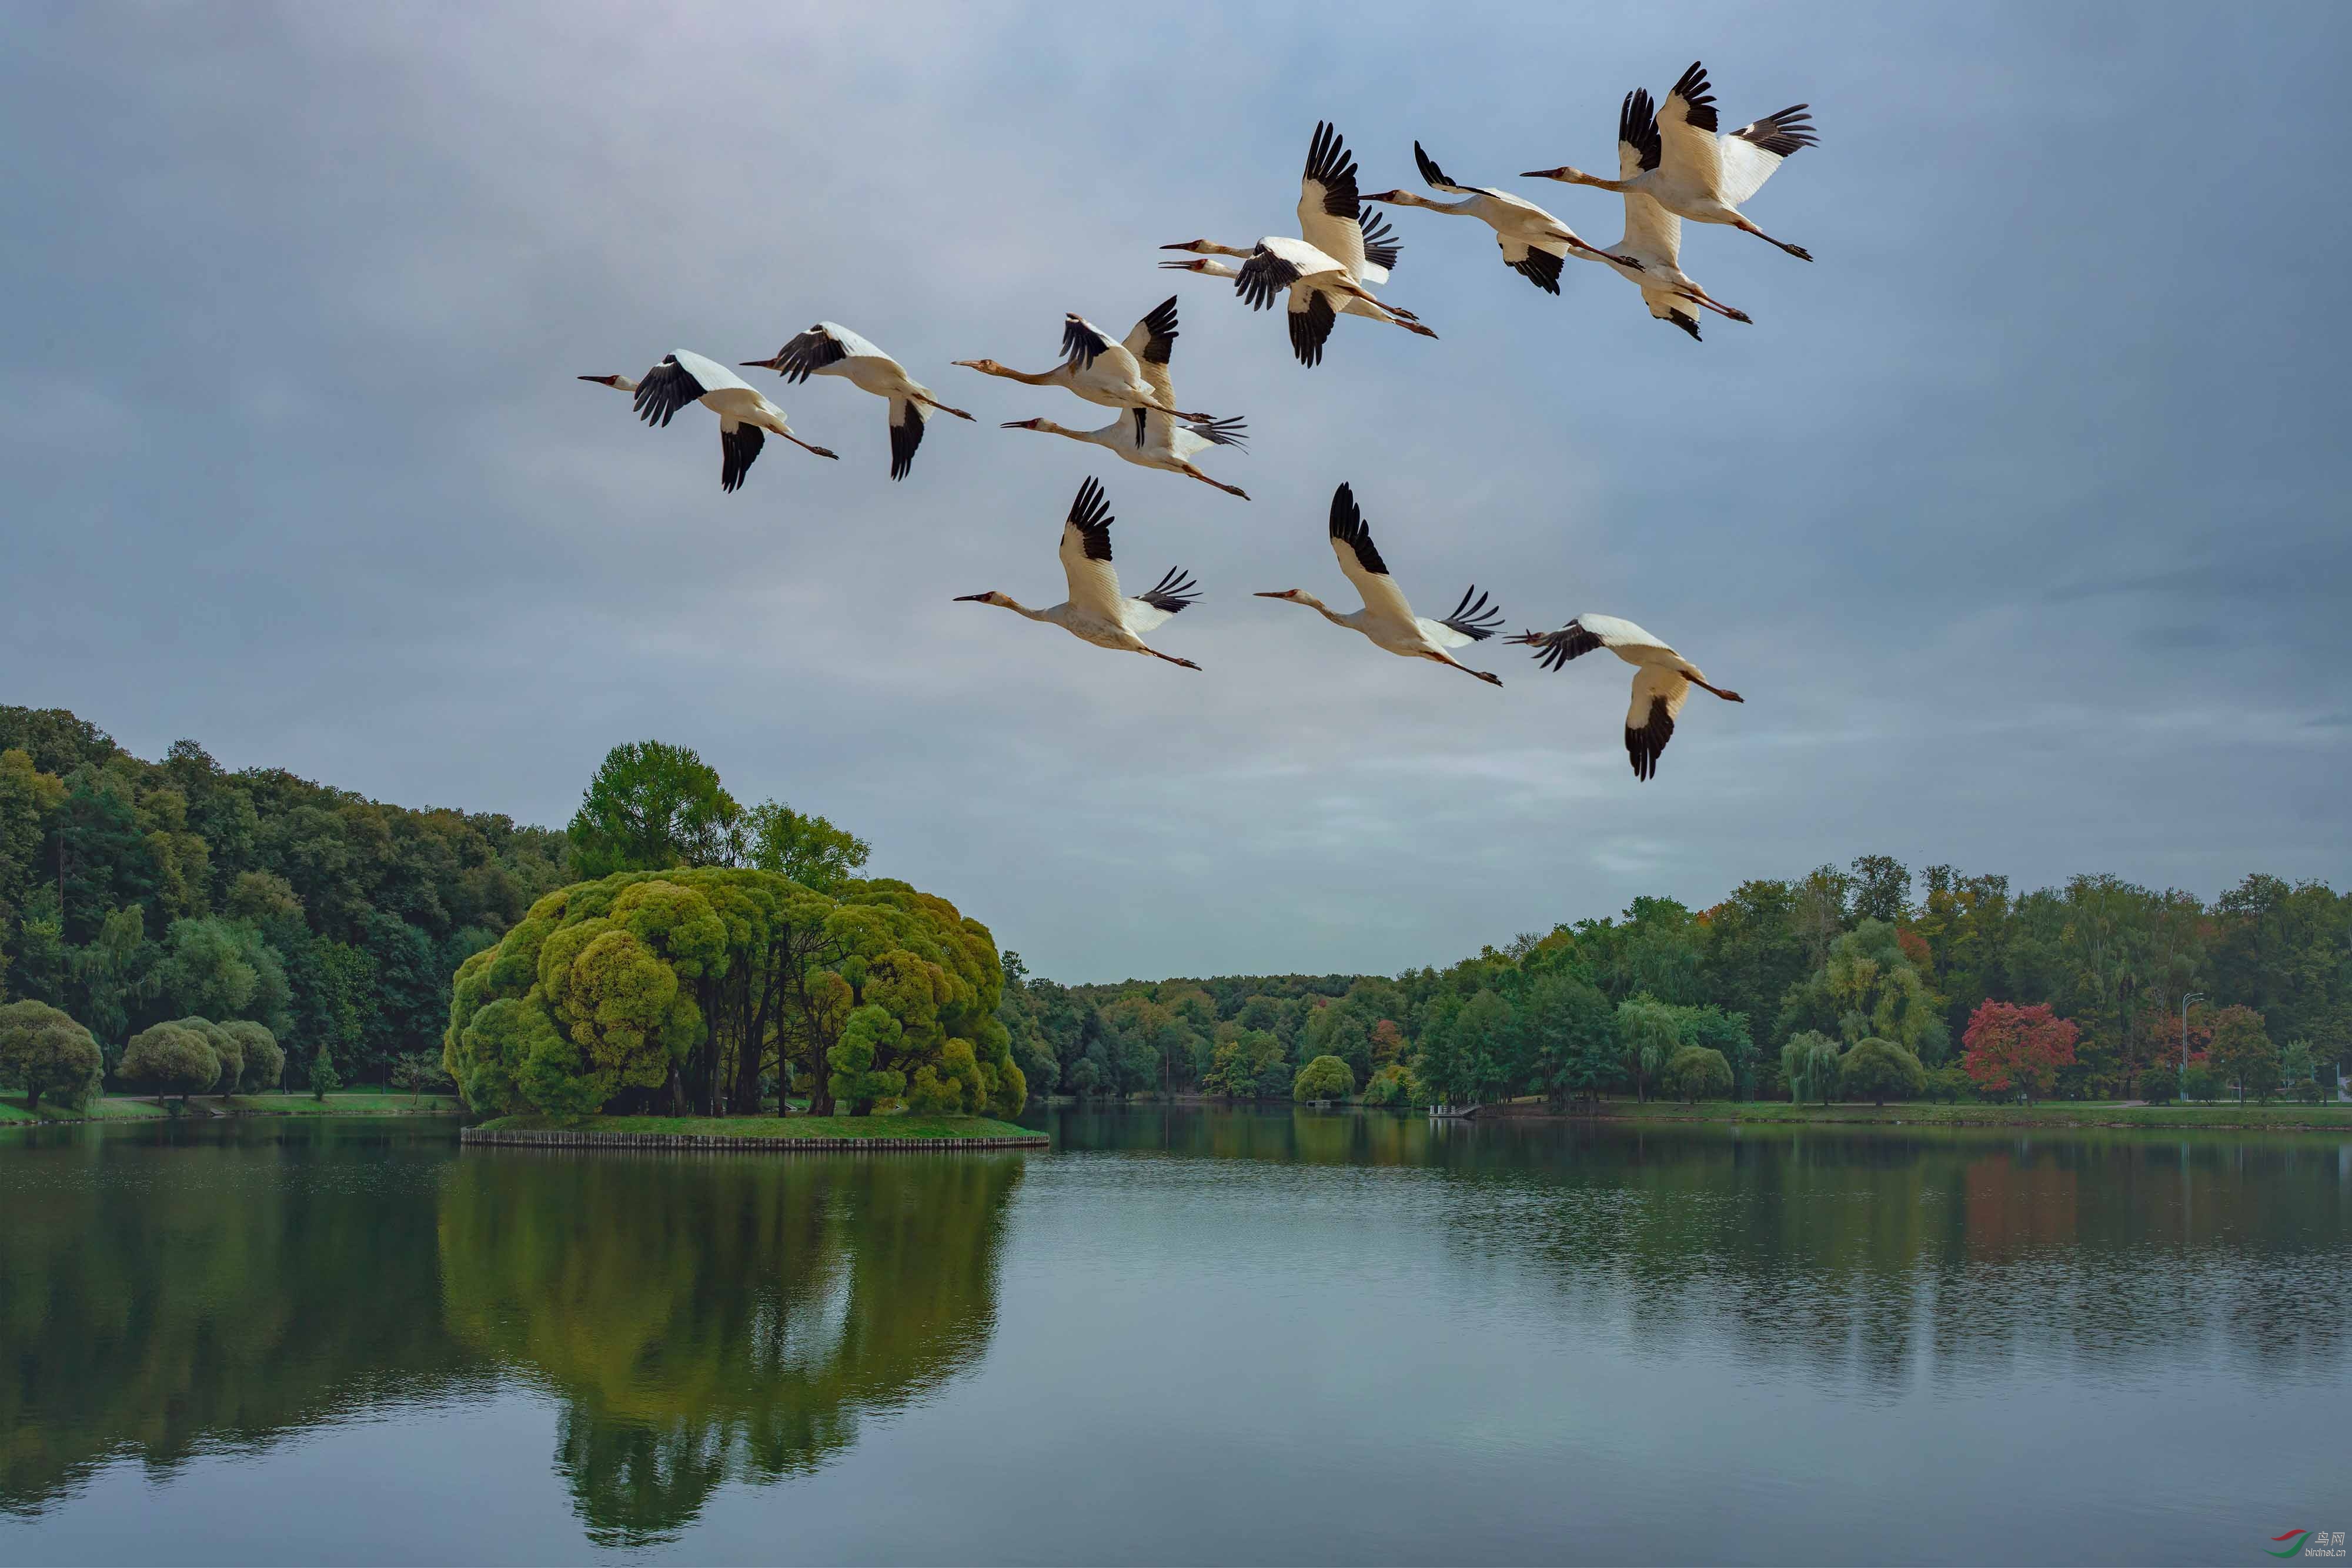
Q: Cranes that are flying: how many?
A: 12